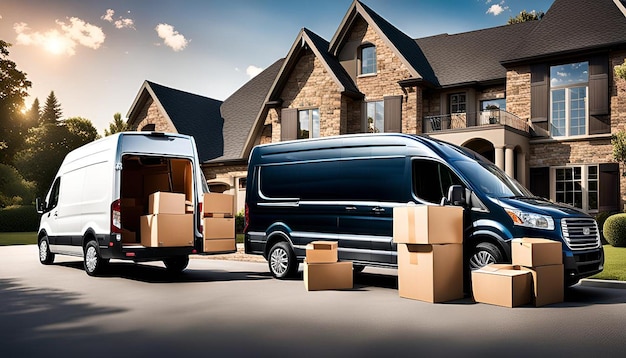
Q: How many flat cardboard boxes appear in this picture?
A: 0